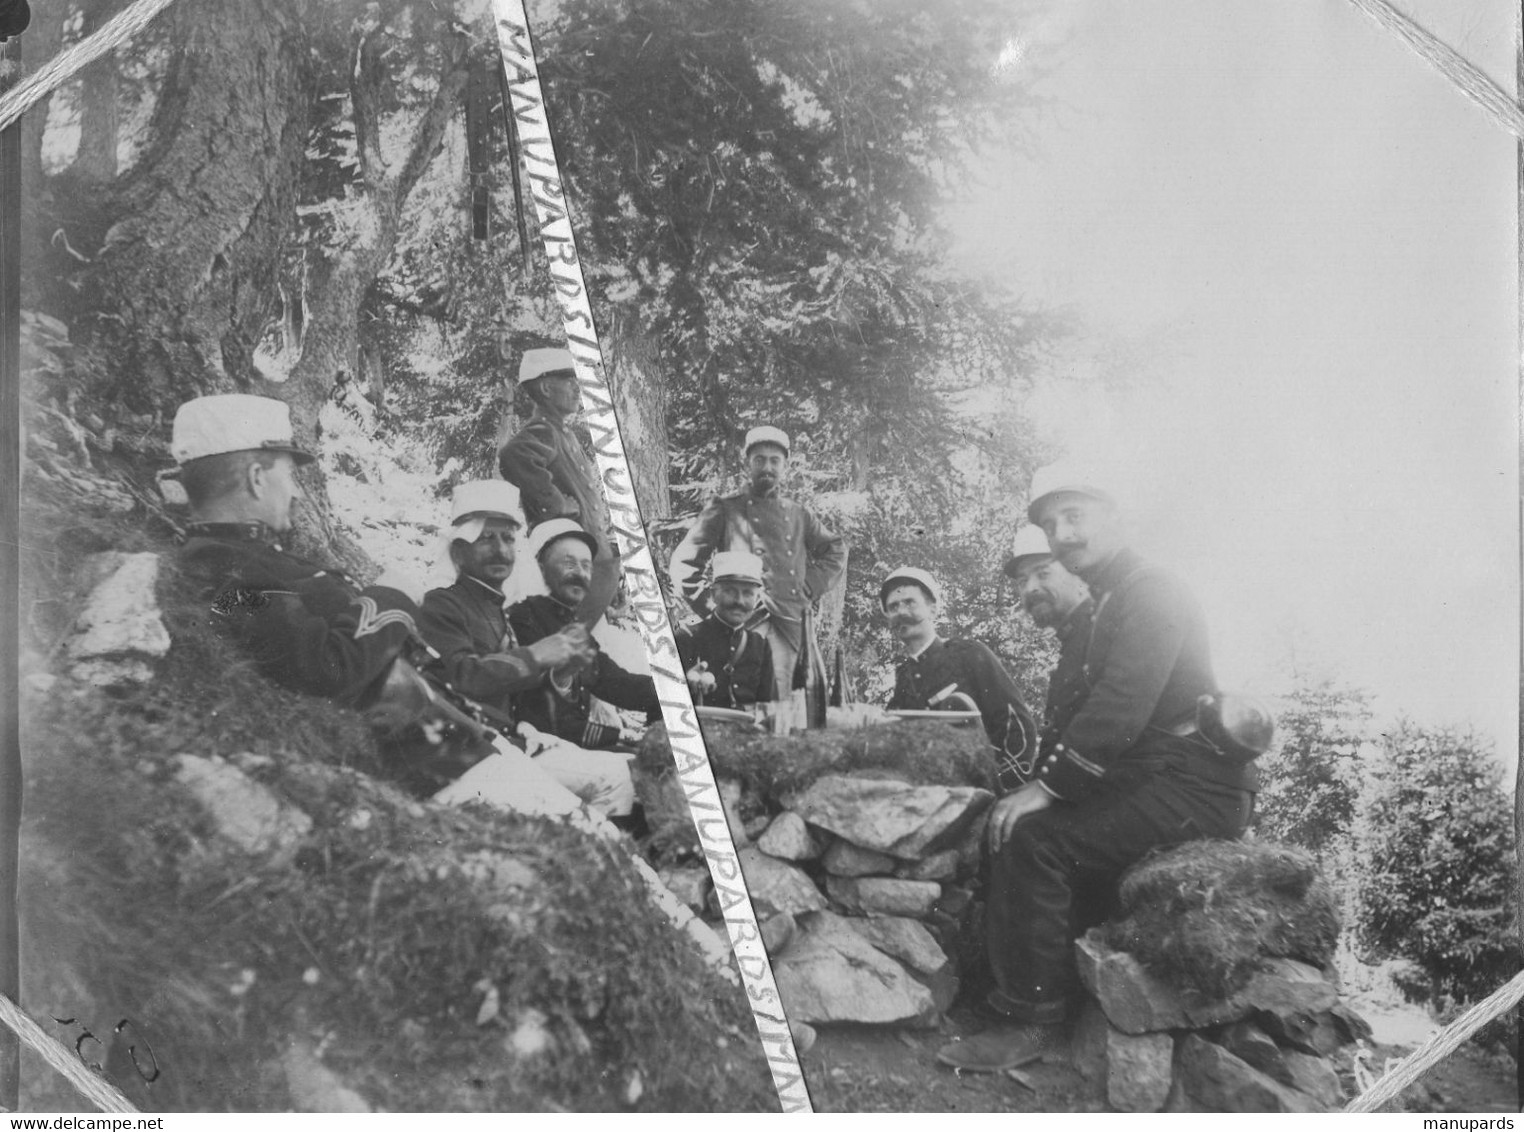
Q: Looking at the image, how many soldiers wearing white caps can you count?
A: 9